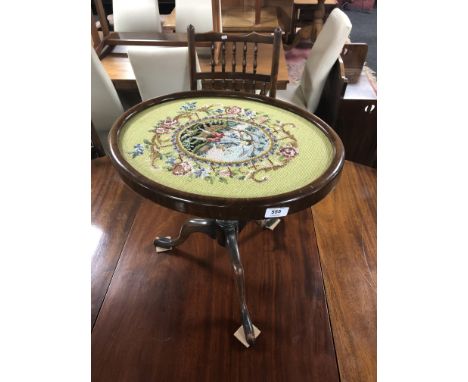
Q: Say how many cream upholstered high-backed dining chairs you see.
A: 5